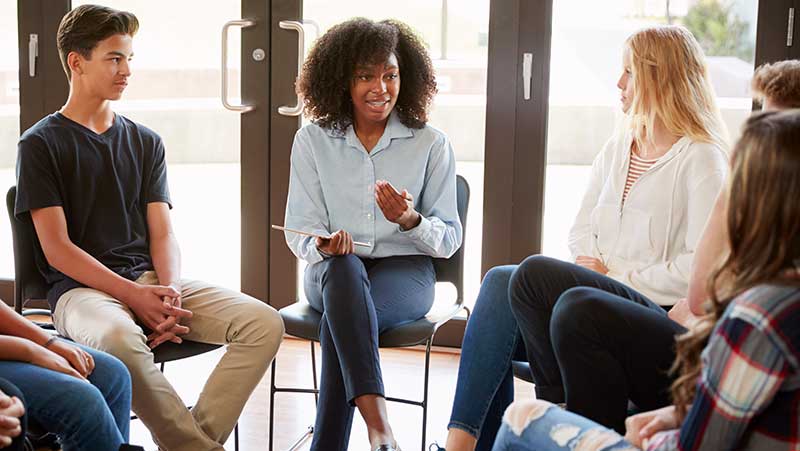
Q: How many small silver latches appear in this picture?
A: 3